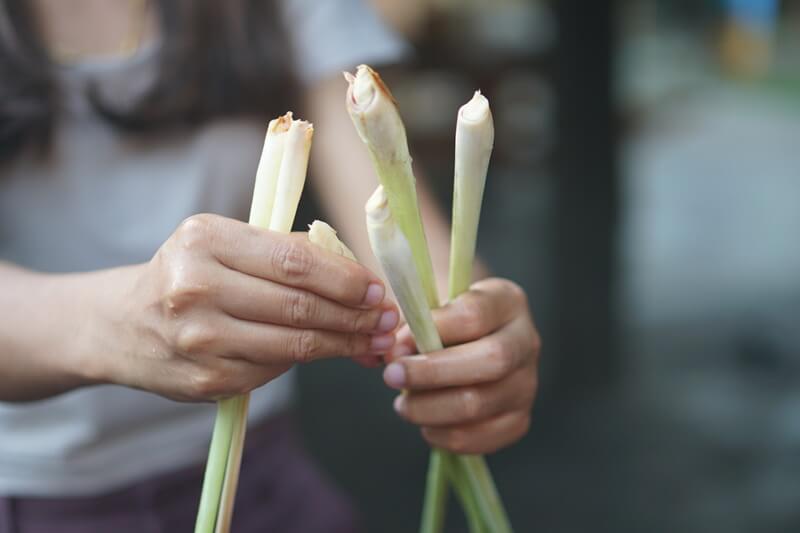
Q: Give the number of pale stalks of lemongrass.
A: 6